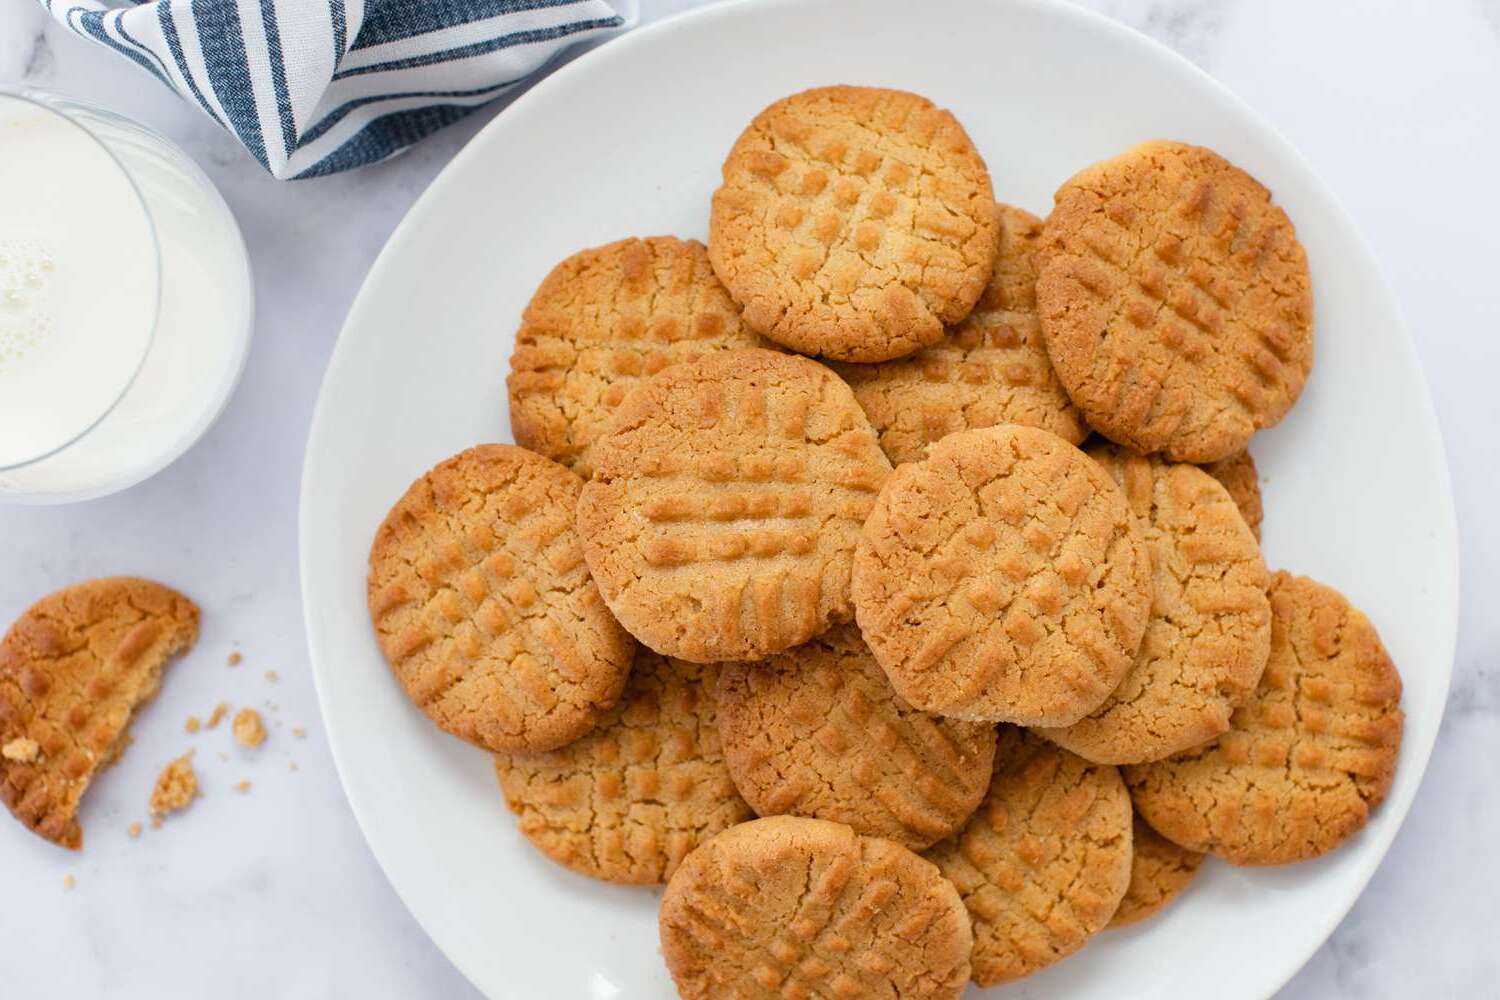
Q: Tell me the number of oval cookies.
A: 15